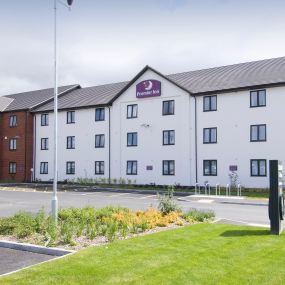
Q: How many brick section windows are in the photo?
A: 3